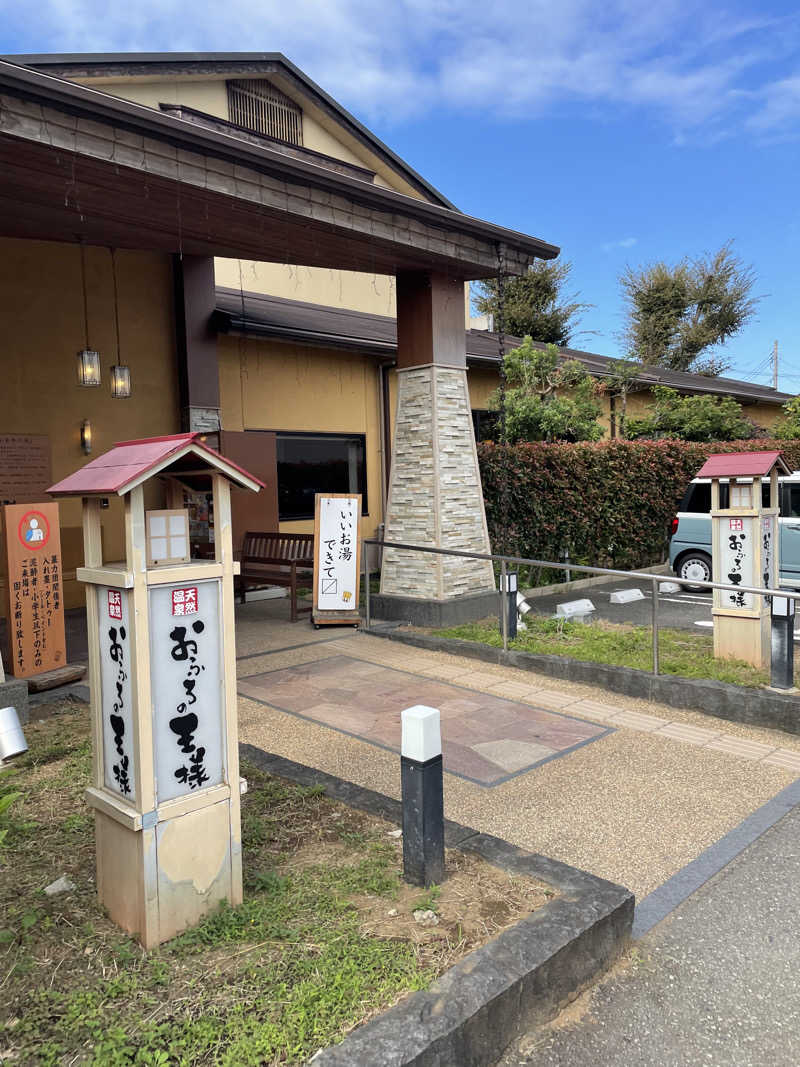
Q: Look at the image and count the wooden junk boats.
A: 0